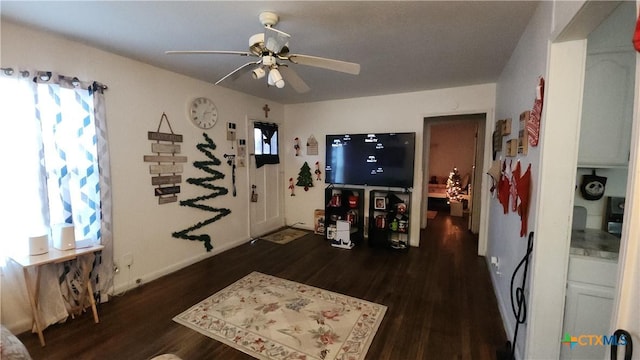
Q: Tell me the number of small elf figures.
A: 3